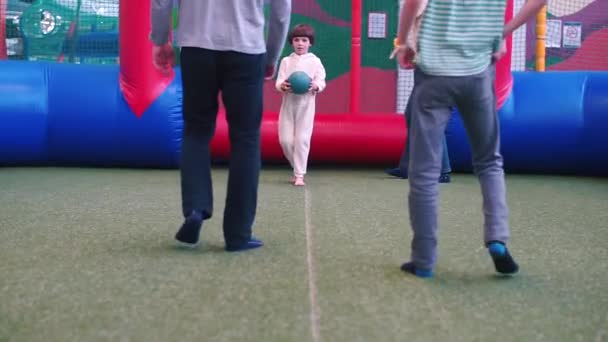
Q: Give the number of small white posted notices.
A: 3